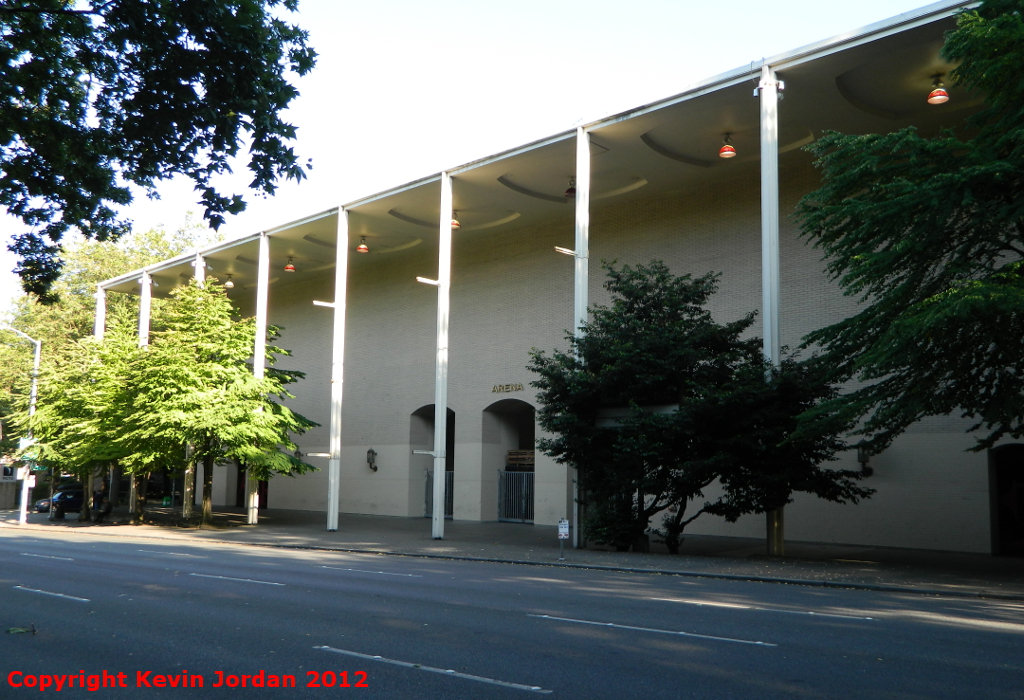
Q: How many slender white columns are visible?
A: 8